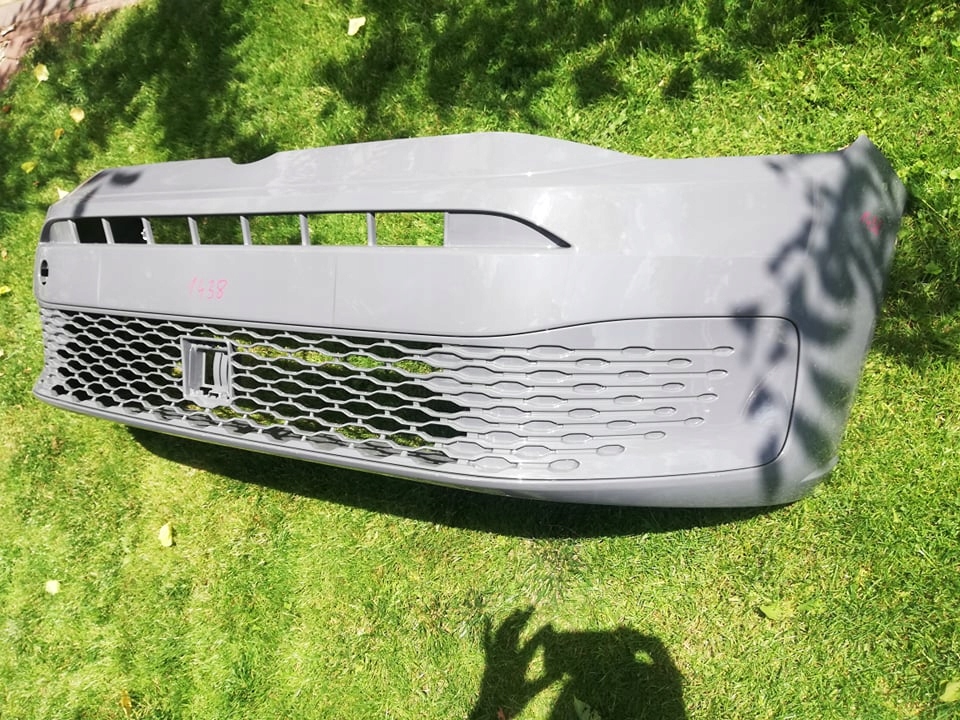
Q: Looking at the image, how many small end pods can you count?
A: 10